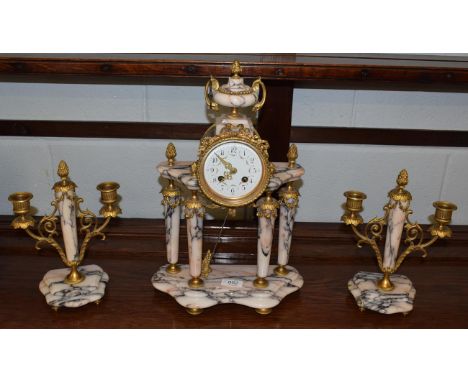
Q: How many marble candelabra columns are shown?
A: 2